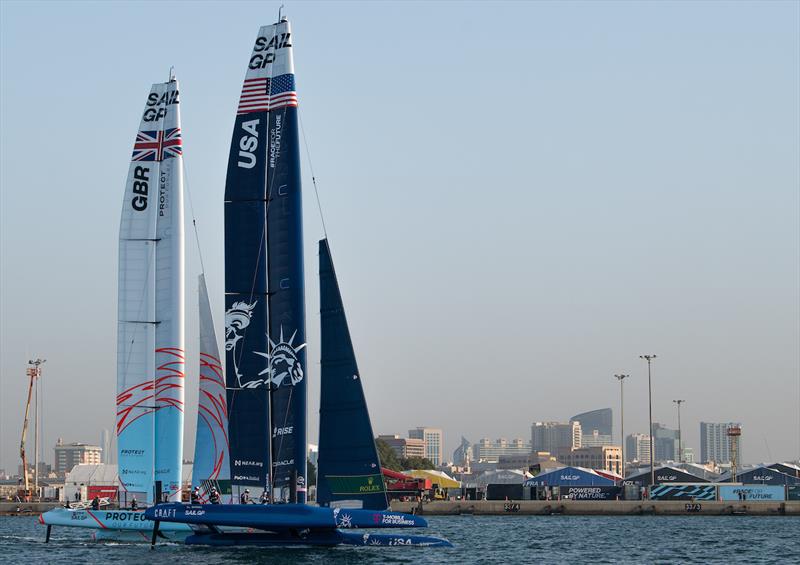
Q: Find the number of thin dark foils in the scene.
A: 2